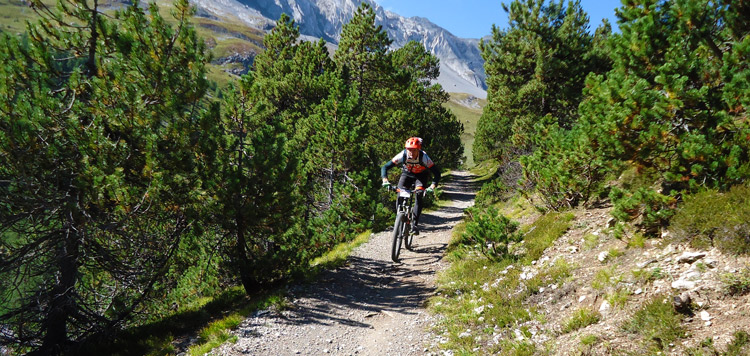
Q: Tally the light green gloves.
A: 2